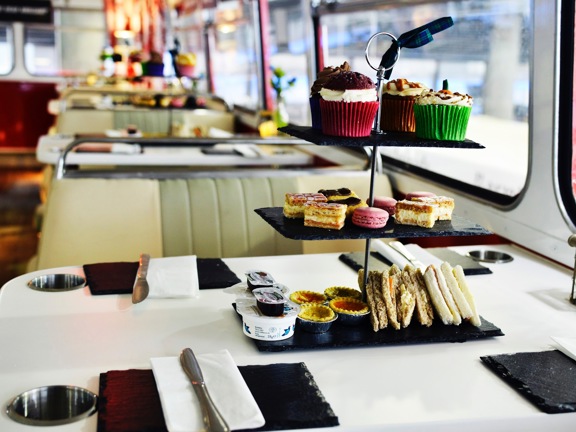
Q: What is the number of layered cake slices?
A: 4